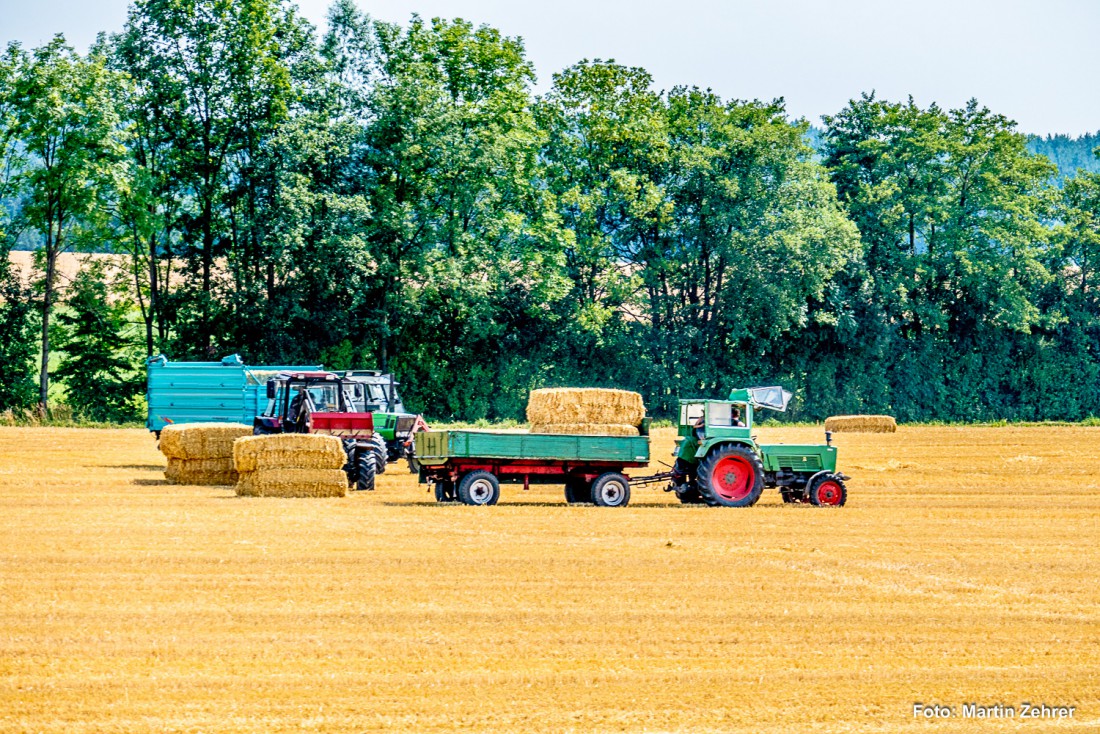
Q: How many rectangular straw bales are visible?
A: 7